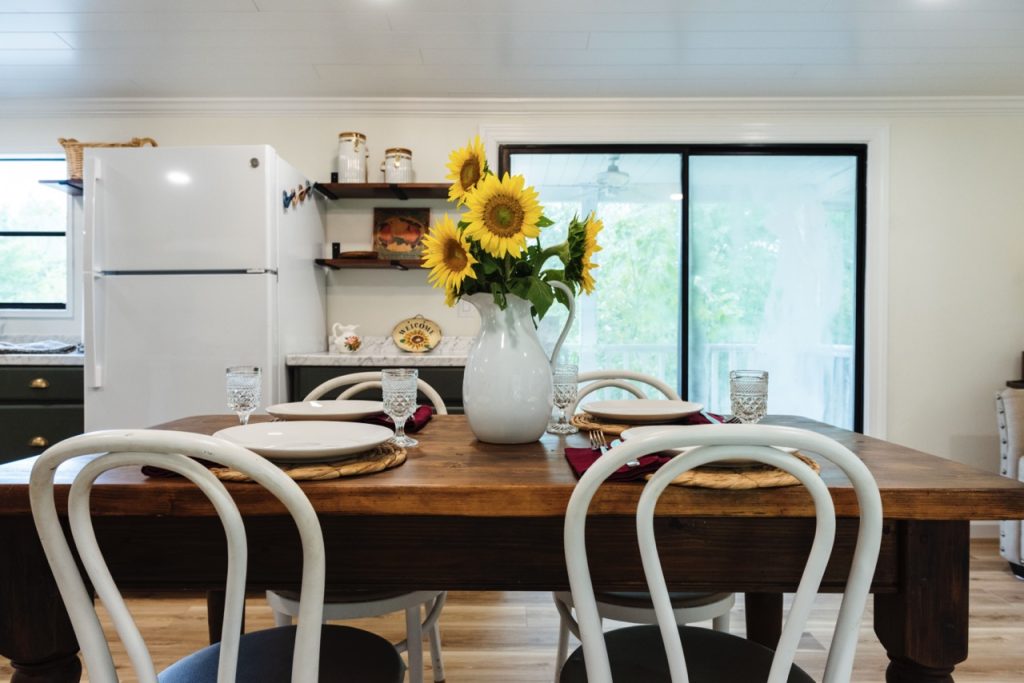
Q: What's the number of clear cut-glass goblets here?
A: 4